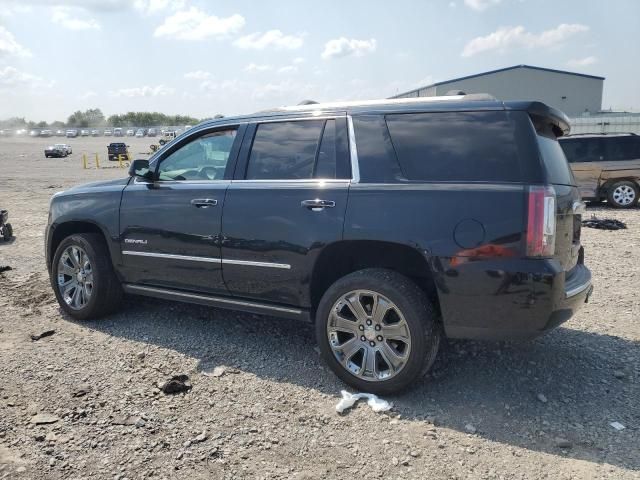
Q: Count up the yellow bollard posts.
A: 4